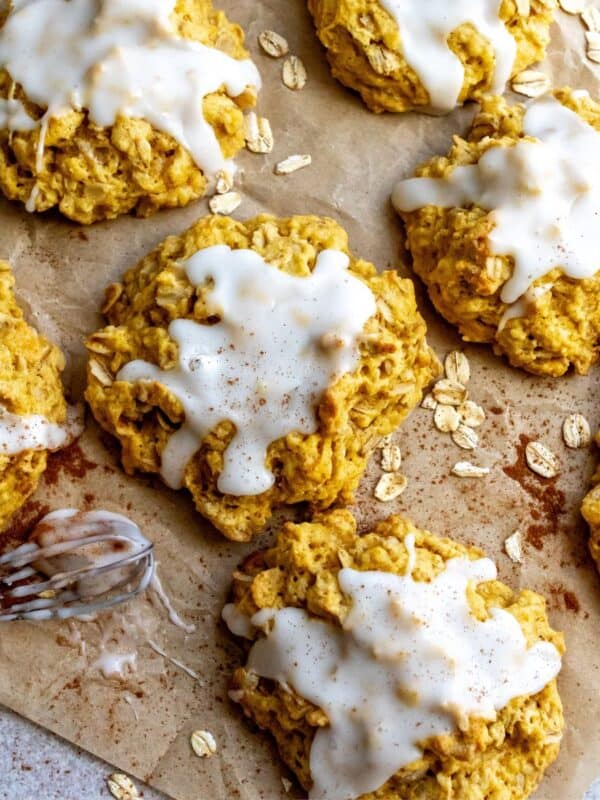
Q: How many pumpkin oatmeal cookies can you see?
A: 7